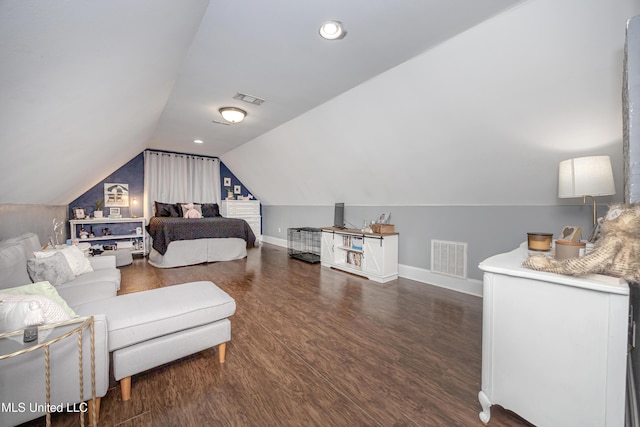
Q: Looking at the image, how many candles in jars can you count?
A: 2